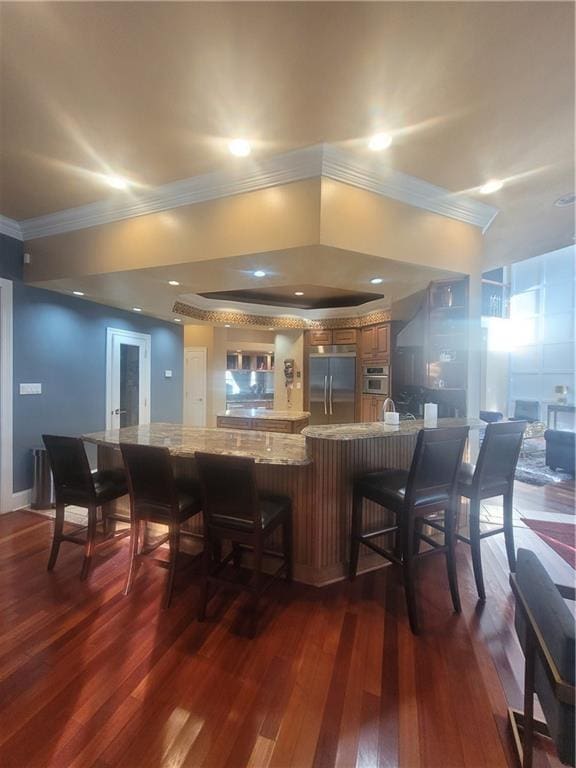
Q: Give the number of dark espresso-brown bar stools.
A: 5